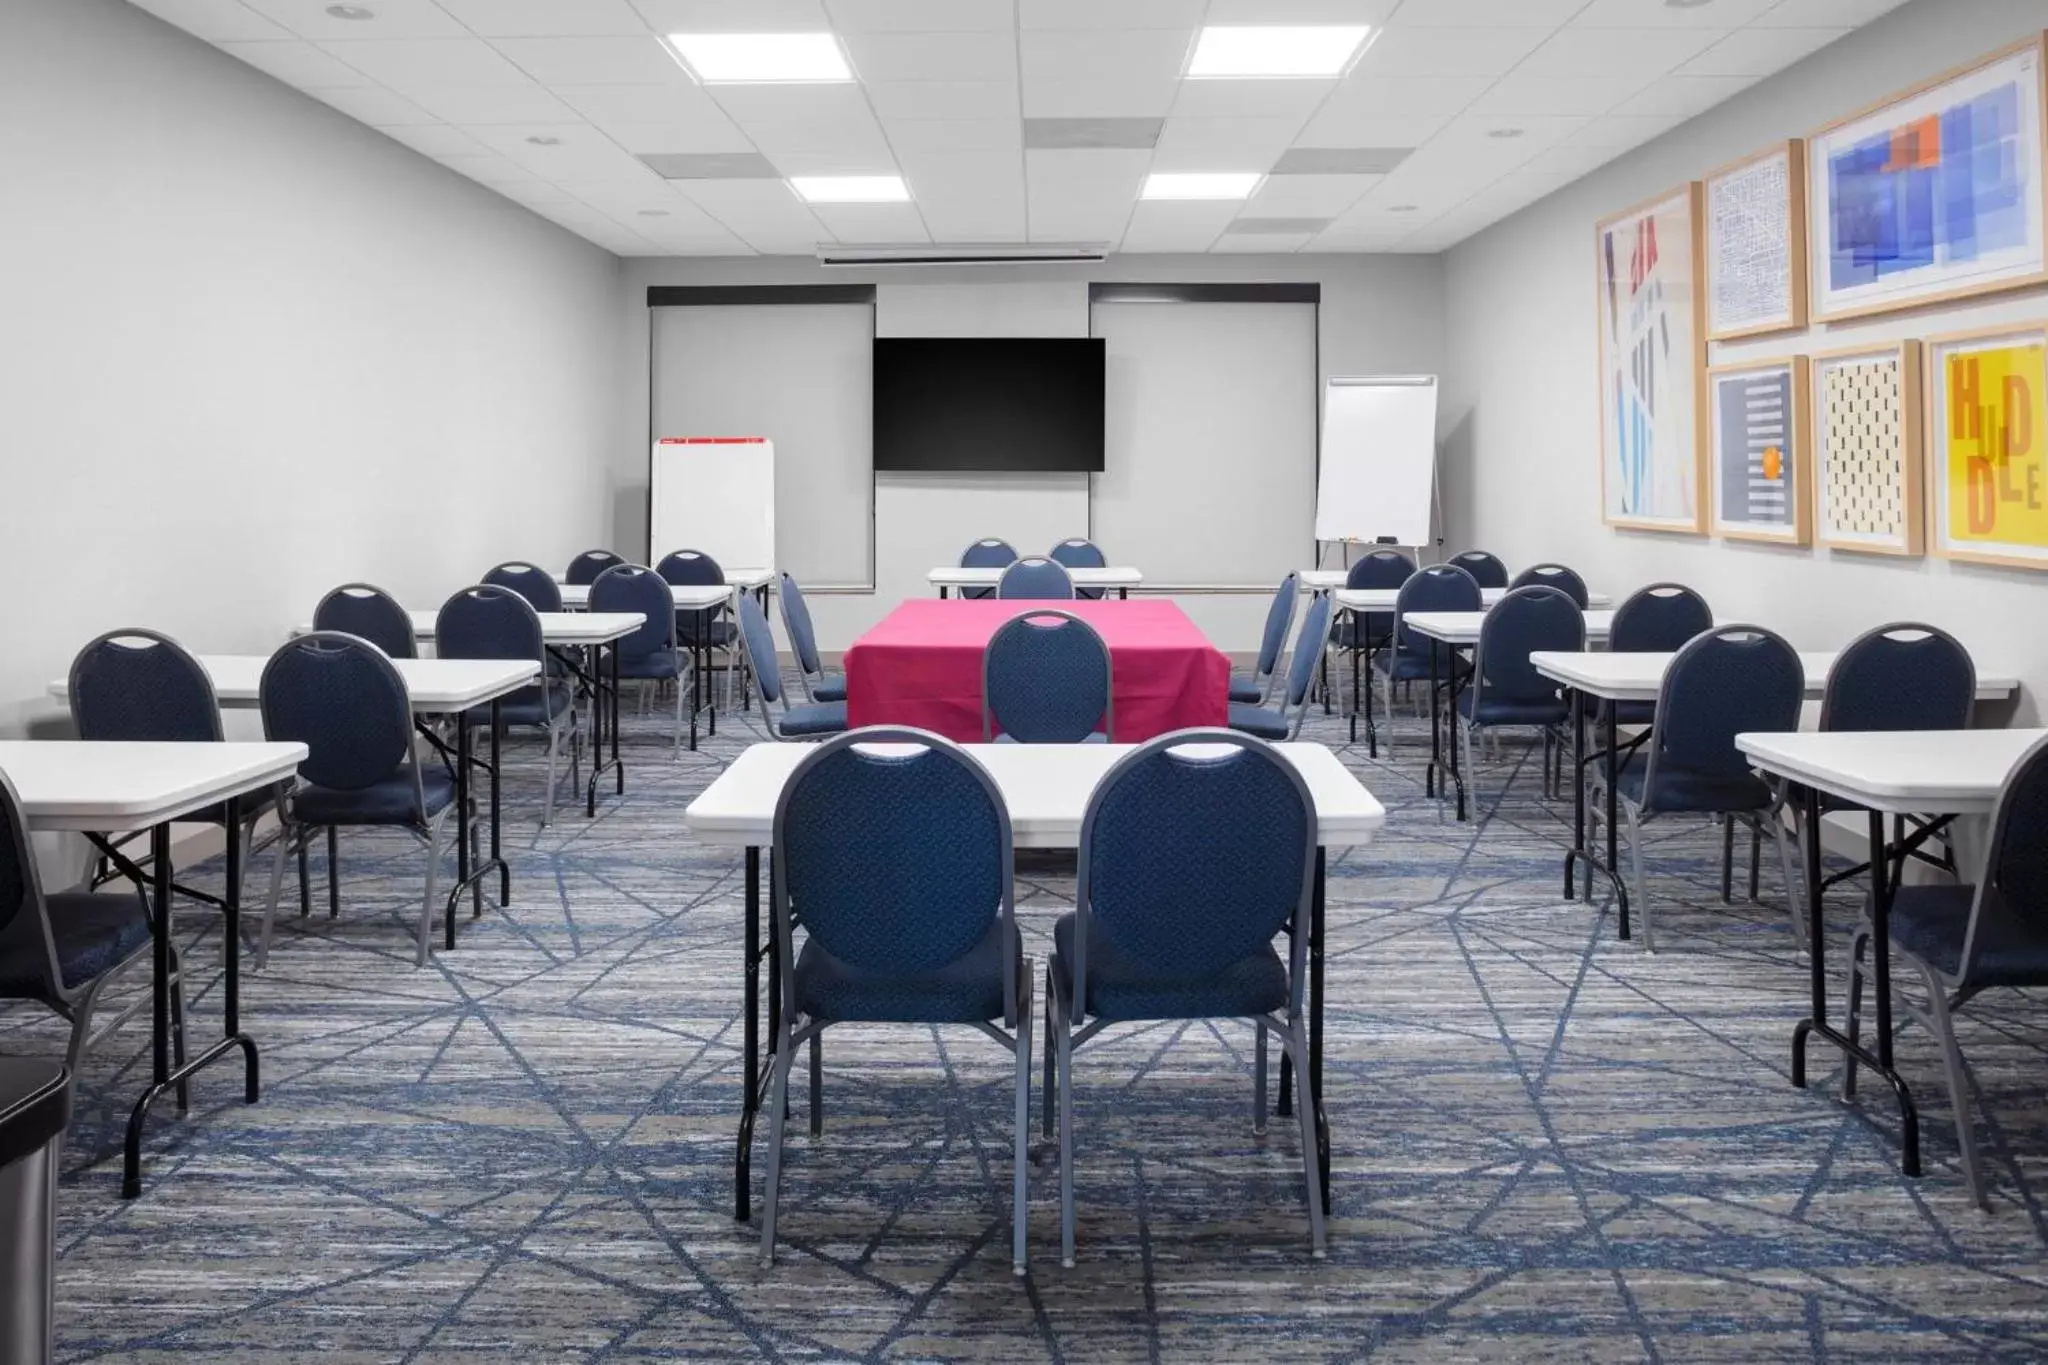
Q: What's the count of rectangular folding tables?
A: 12